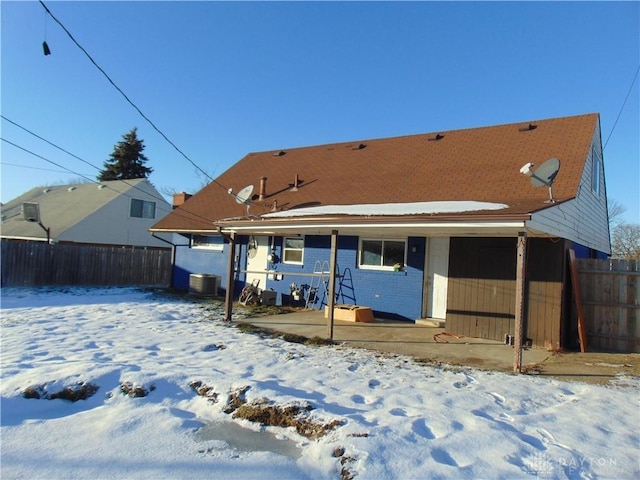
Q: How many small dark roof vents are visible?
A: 4